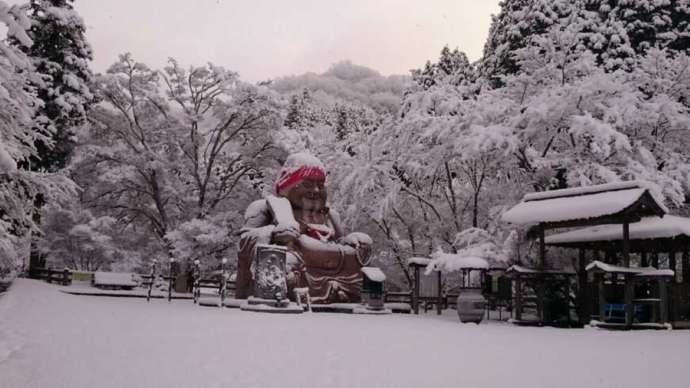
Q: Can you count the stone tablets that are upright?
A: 1